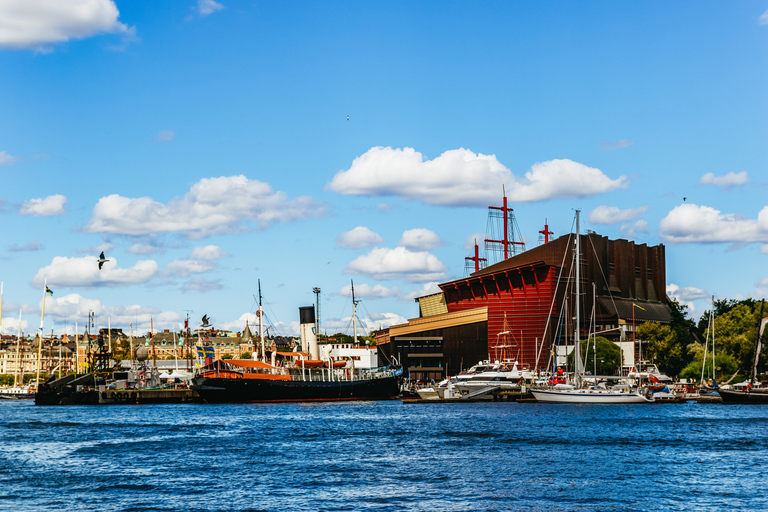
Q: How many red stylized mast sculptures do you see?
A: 3